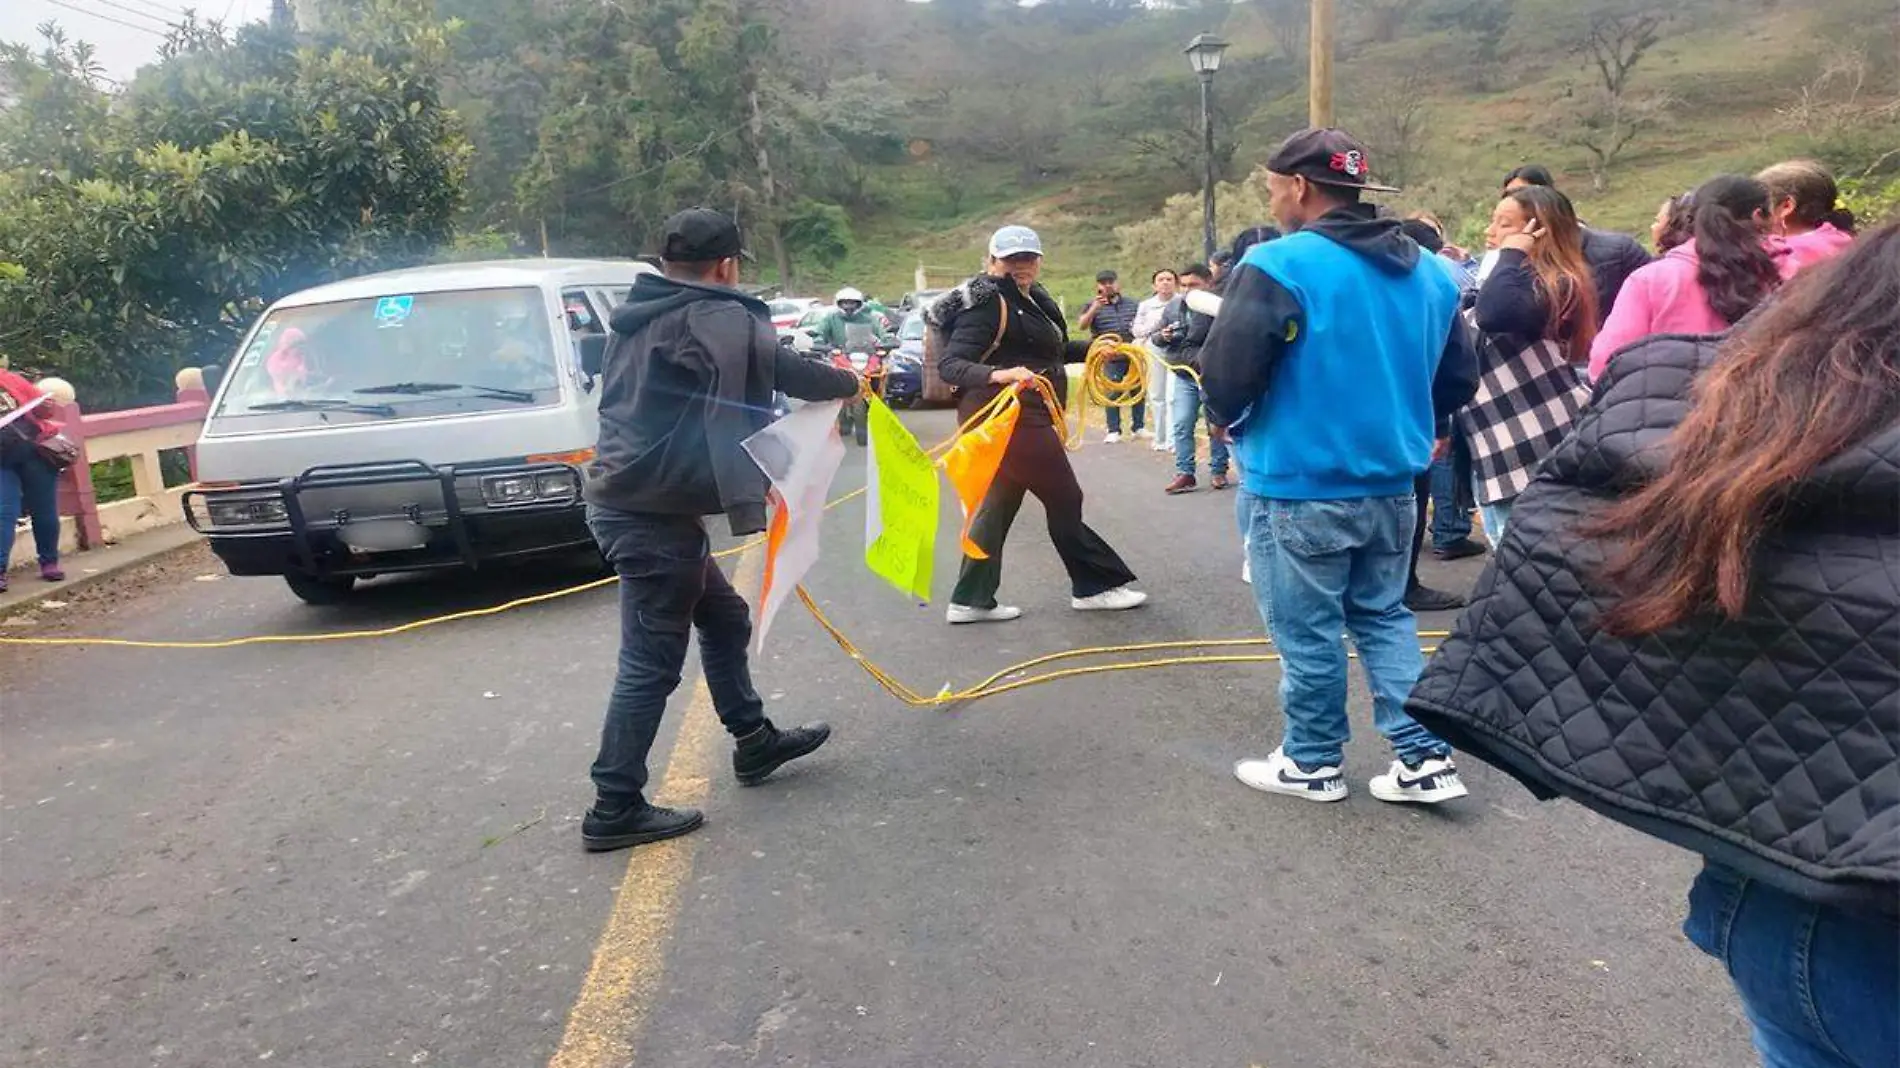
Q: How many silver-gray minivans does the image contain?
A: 1